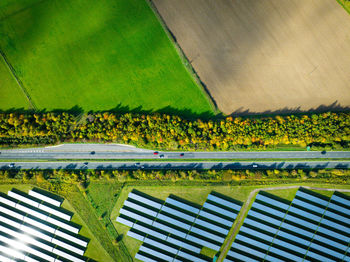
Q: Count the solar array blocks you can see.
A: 3